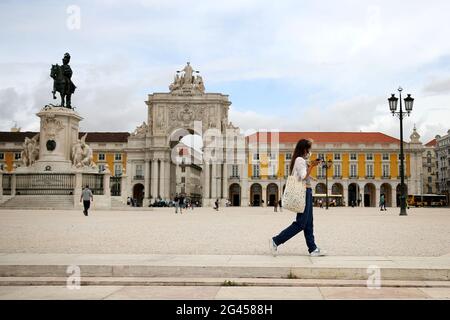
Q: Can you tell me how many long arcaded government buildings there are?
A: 2